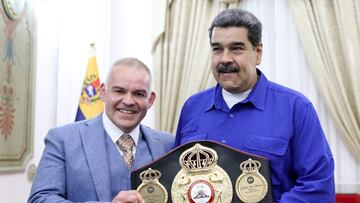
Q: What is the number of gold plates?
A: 3